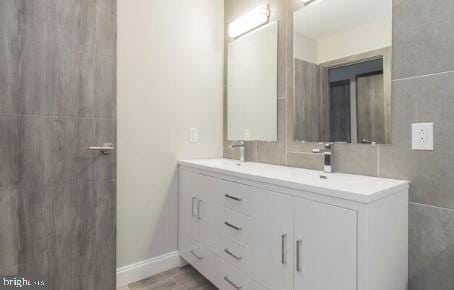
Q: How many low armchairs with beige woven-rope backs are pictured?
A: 0